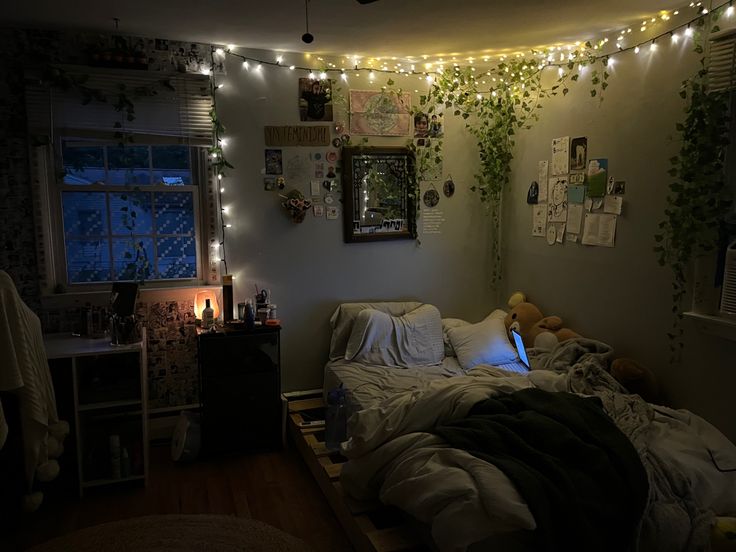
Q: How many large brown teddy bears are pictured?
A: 1